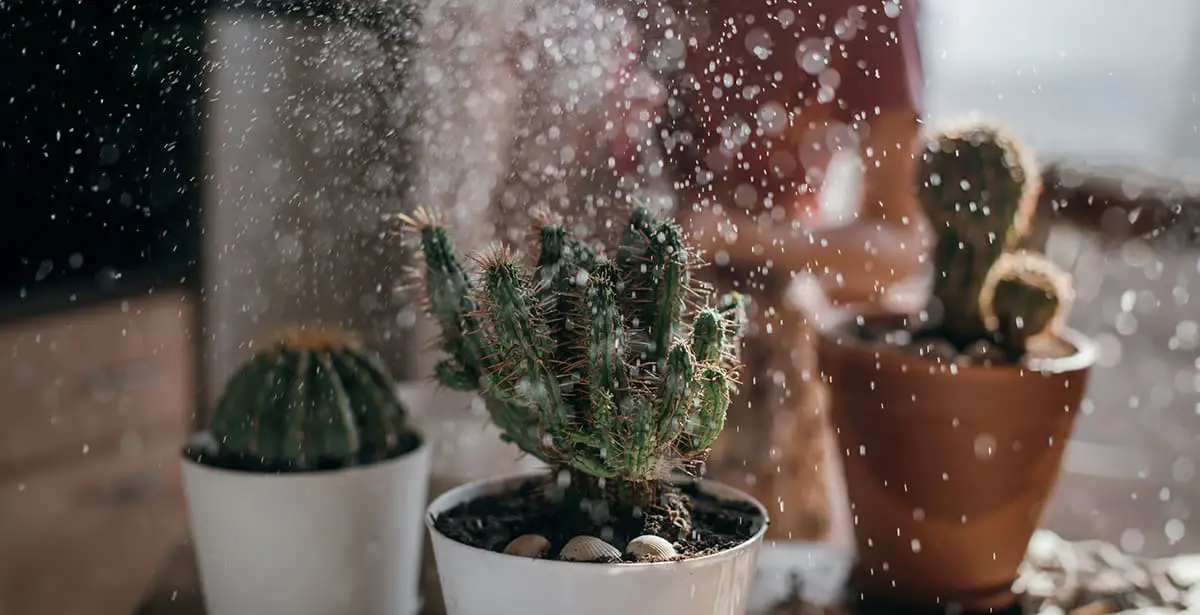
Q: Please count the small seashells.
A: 3